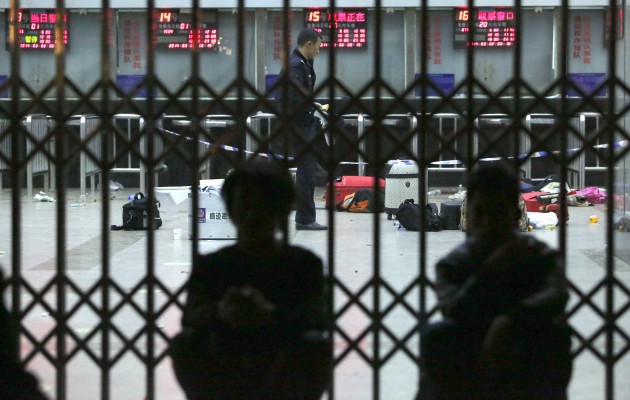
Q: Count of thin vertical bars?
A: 14